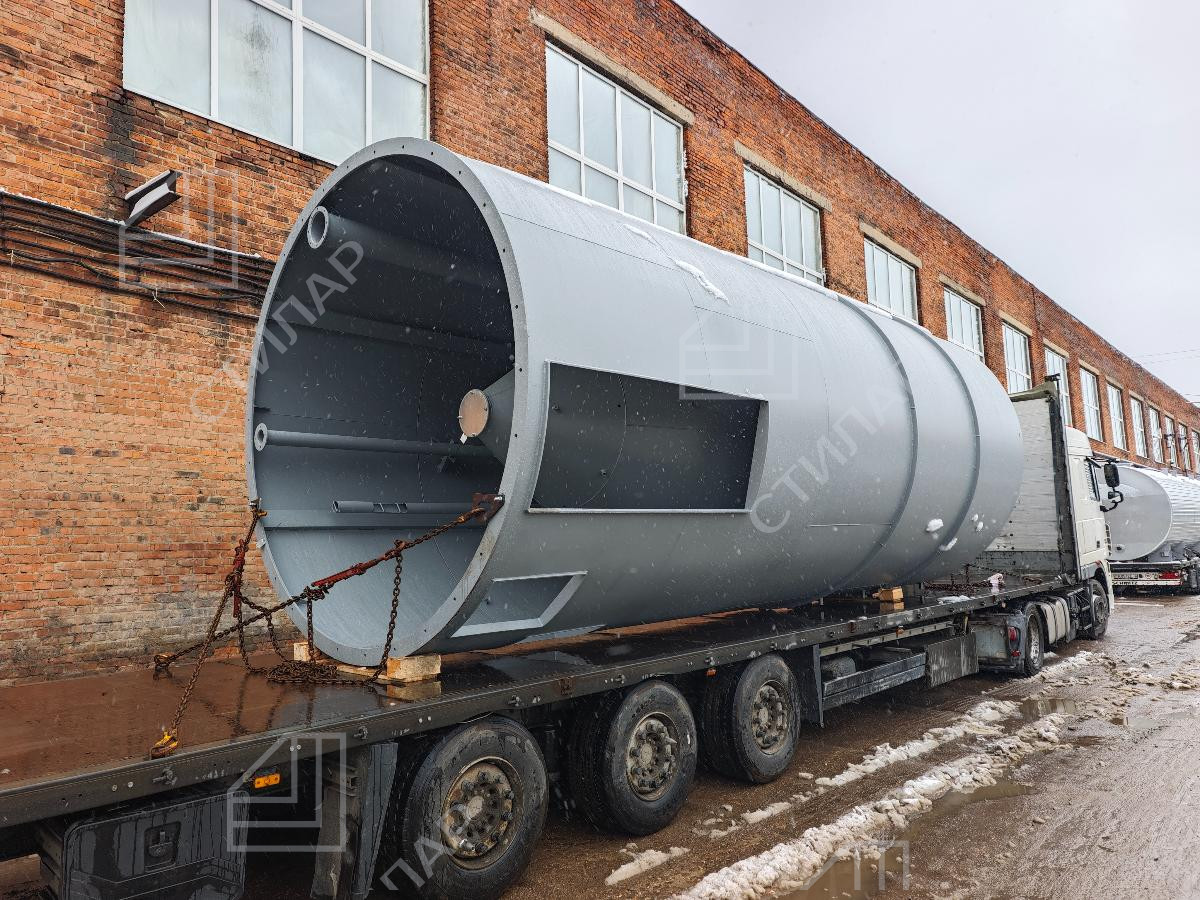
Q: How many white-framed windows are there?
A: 14